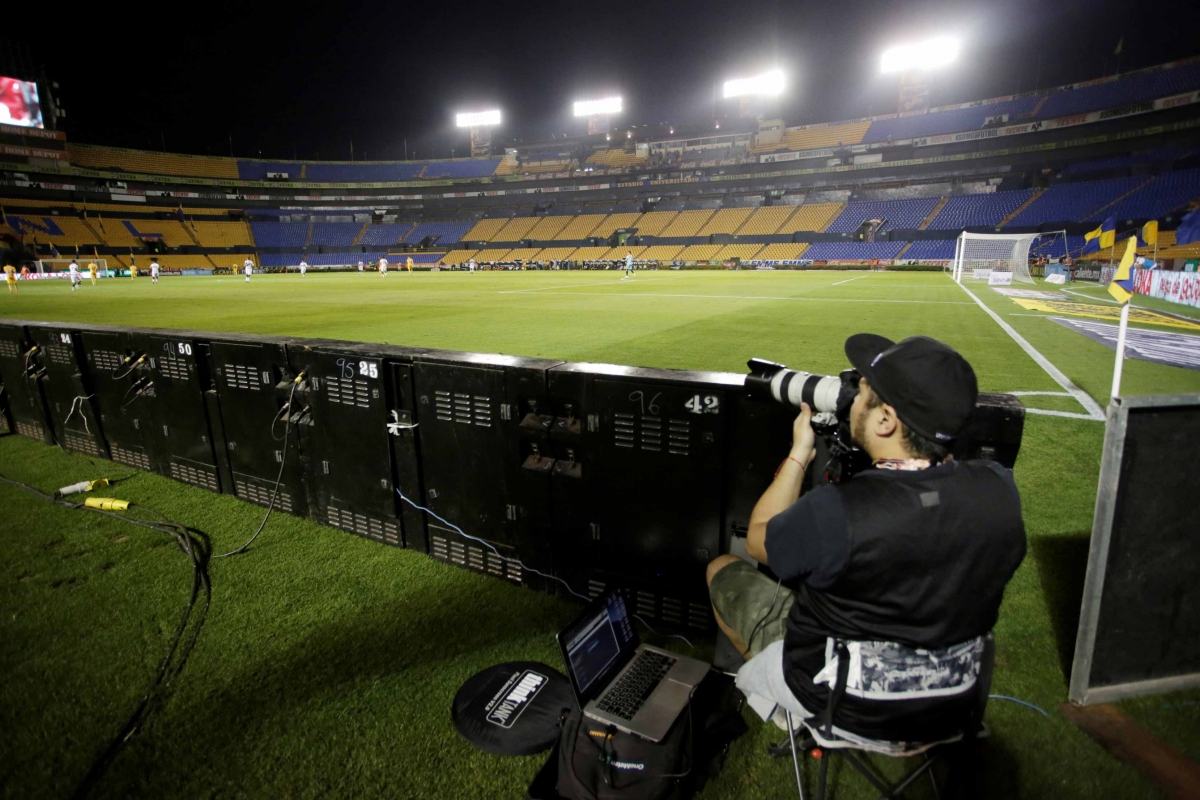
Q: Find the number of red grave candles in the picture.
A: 0